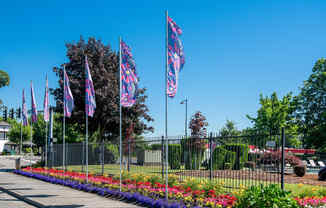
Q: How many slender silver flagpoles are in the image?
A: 7